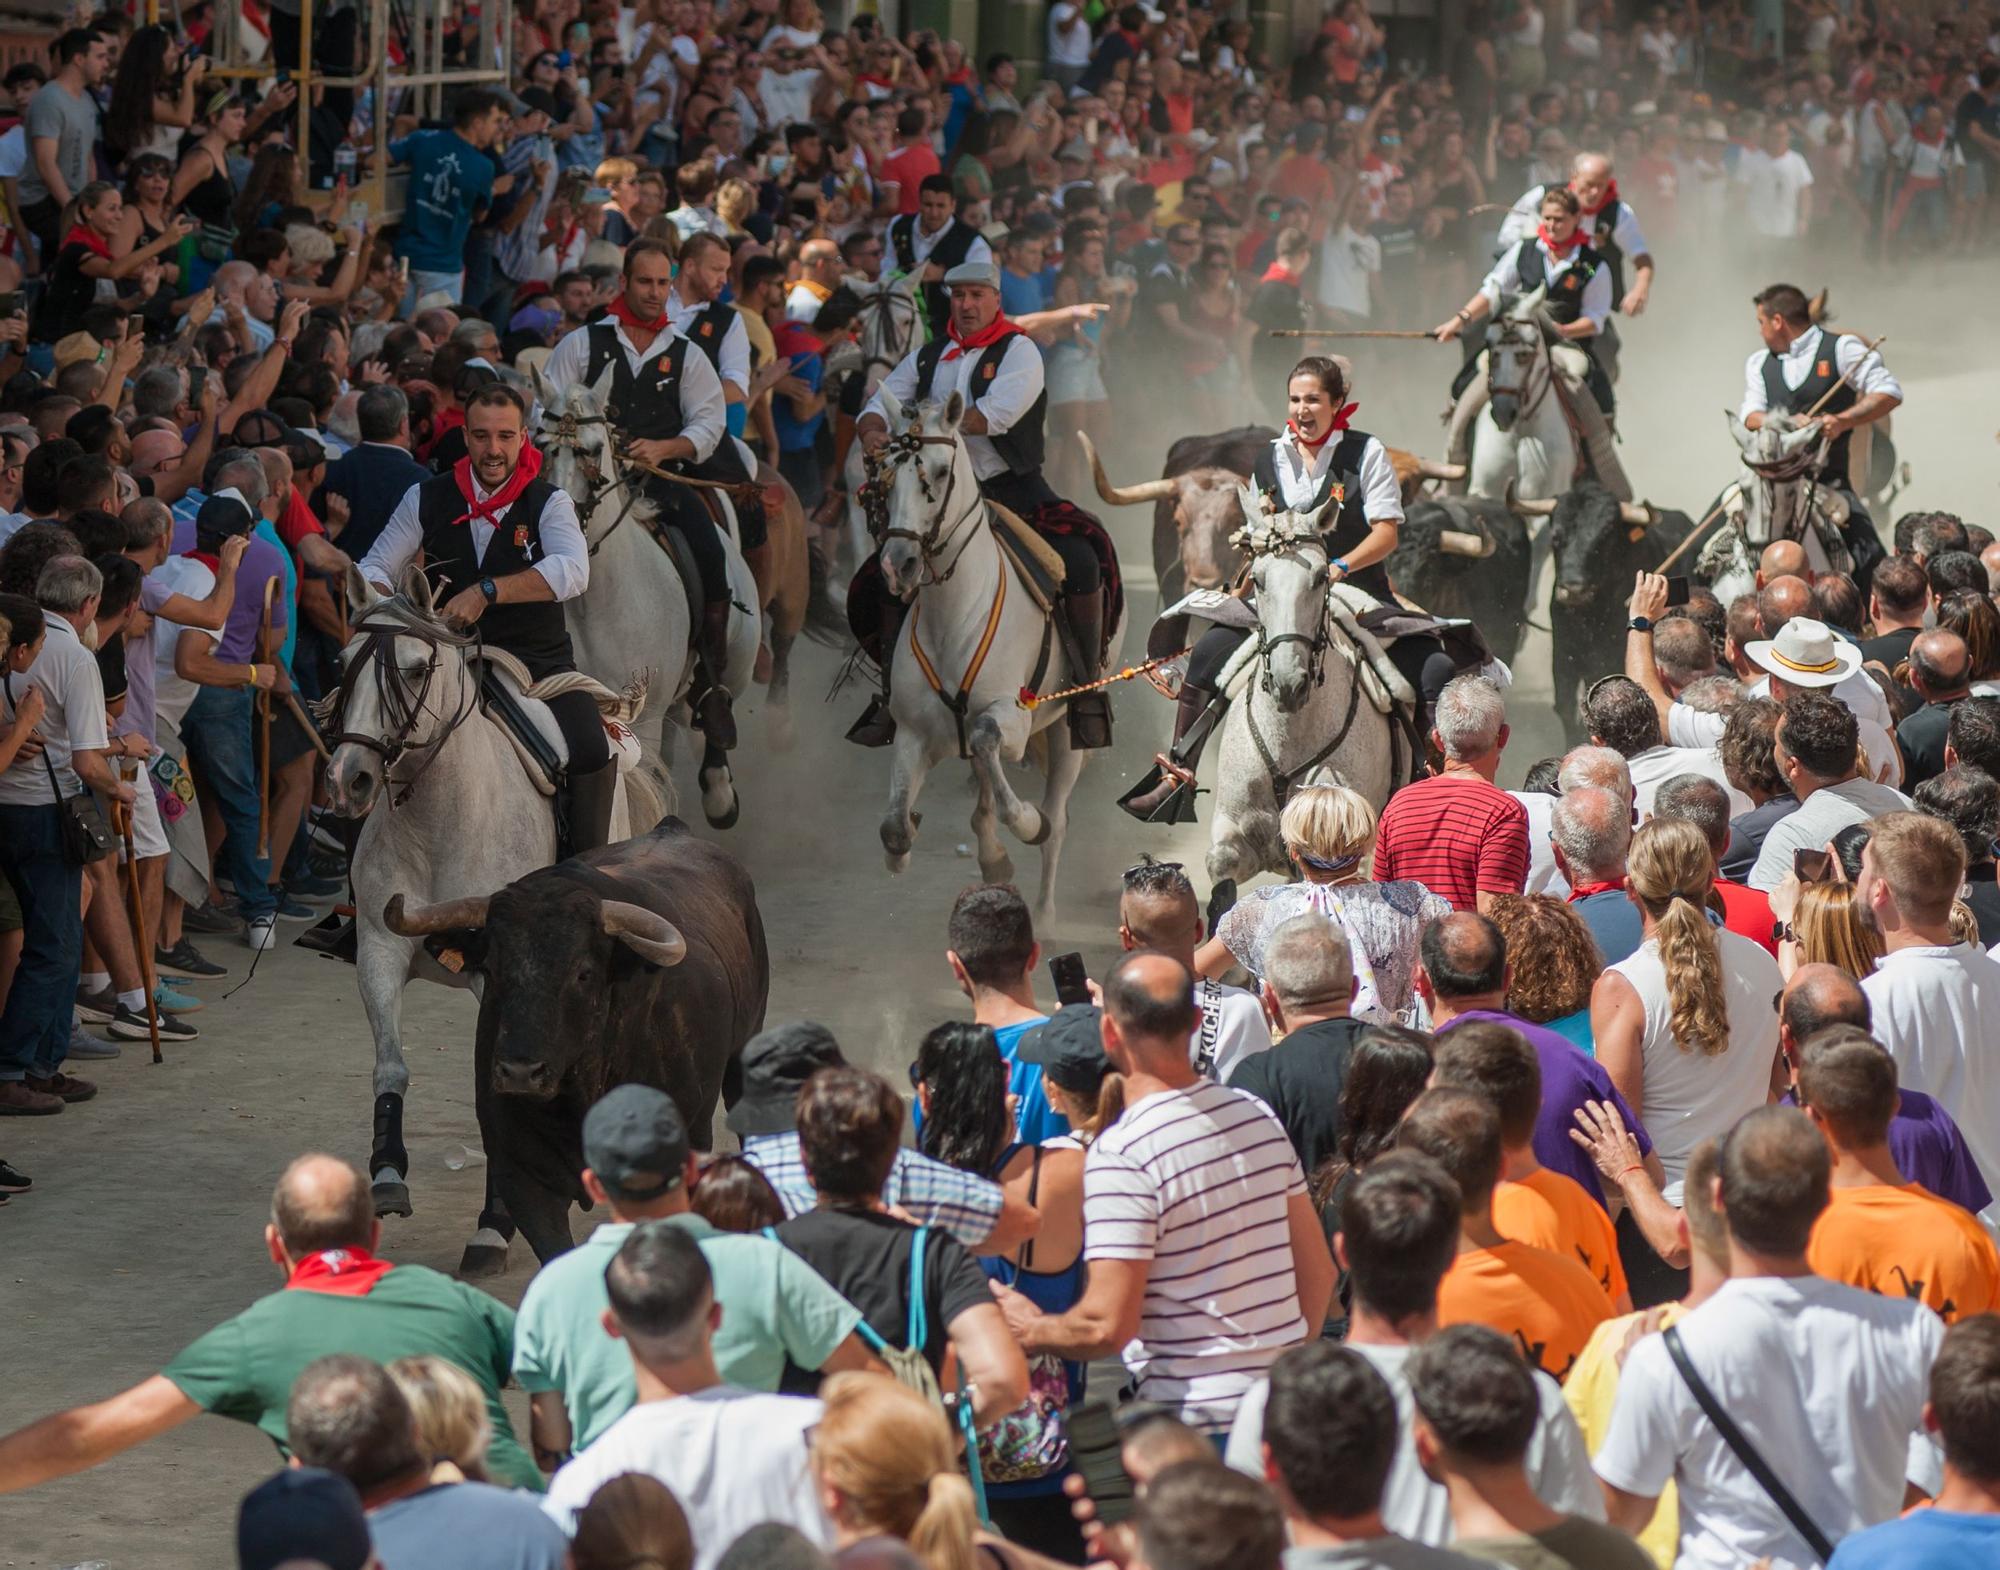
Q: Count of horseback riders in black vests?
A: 9